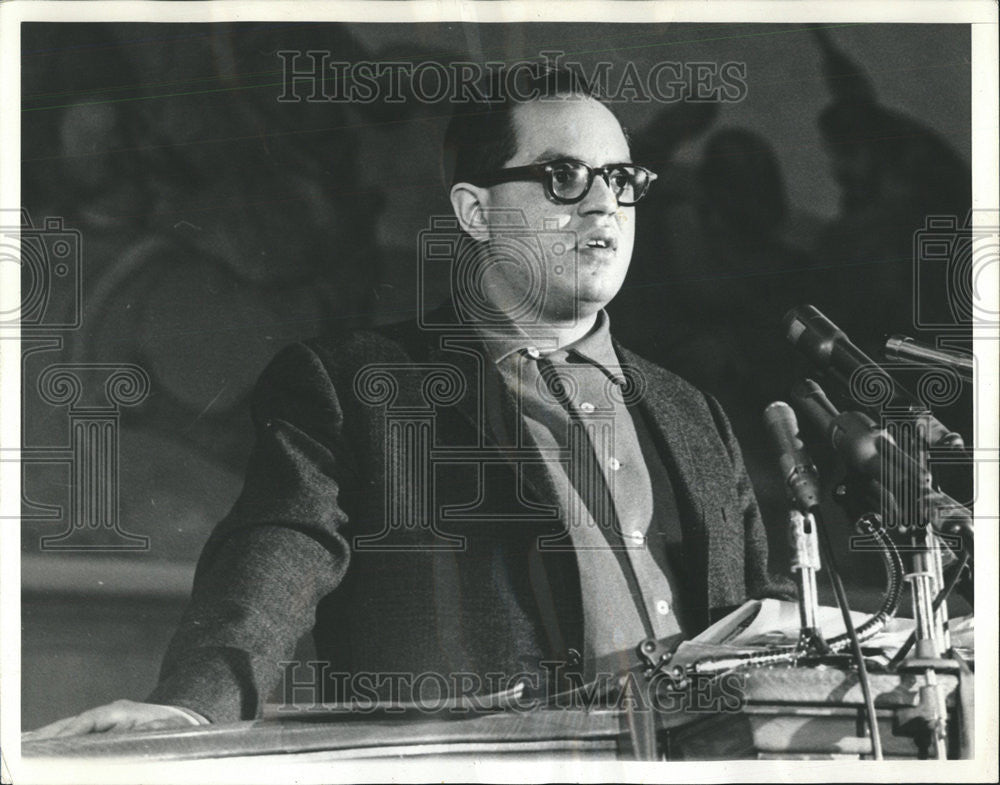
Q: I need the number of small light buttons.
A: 5